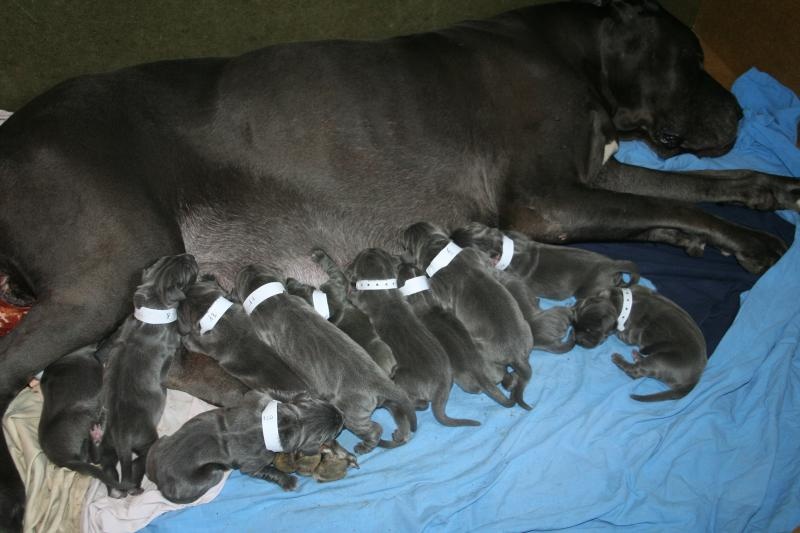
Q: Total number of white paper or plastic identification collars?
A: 10